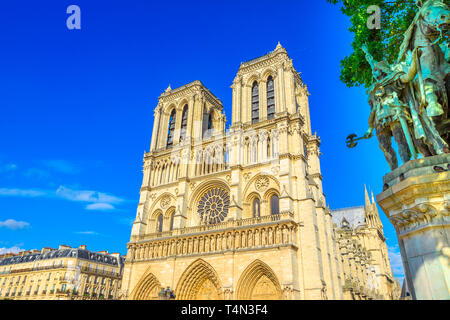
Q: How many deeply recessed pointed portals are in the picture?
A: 3